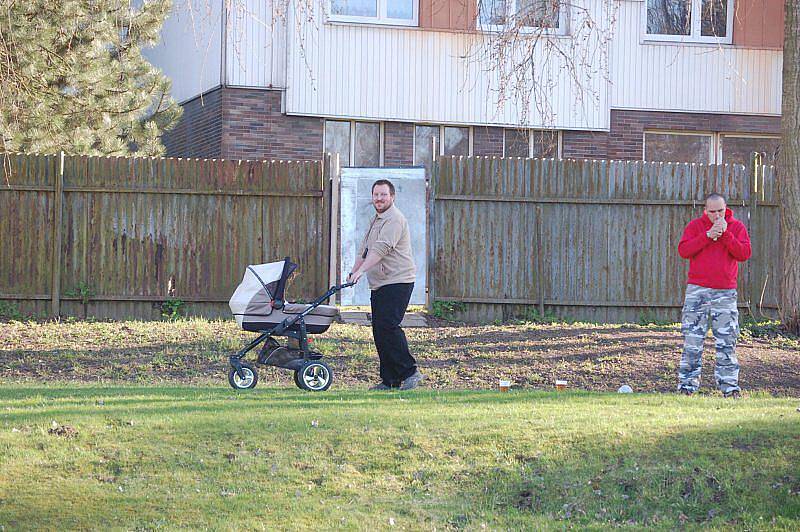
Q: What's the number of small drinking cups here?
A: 2